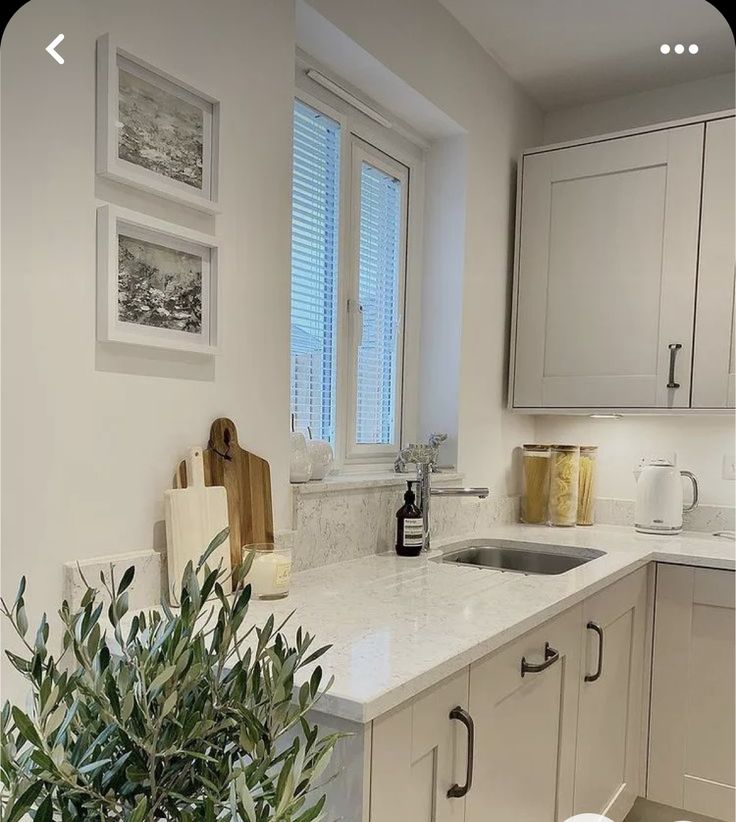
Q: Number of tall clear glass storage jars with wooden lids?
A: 3